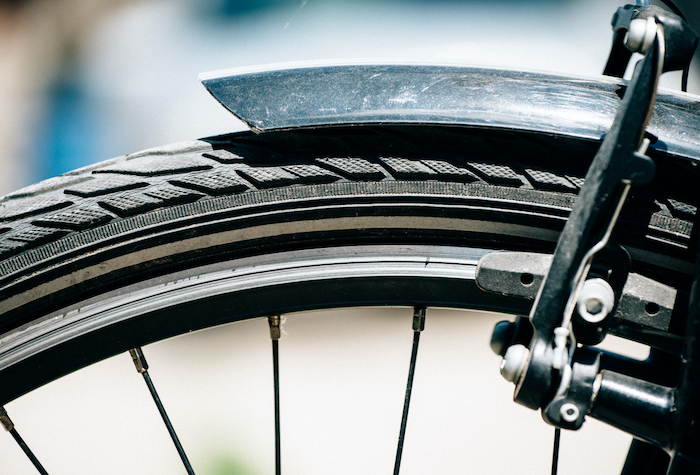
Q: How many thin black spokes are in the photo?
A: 5